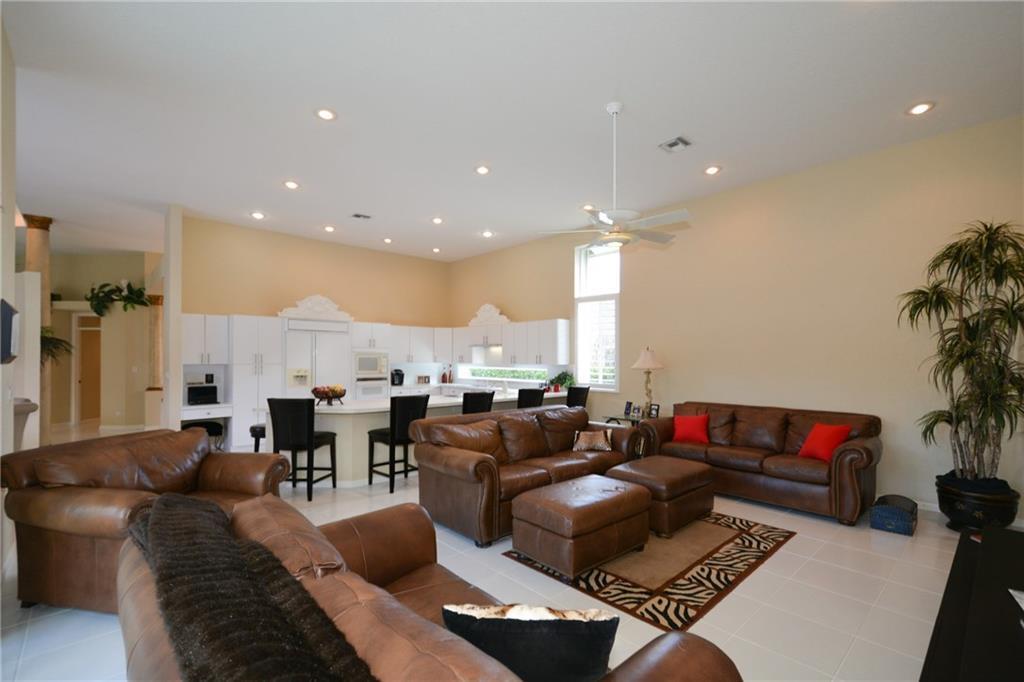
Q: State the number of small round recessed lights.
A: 12